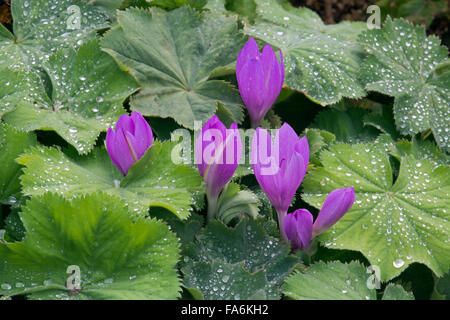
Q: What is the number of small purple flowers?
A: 6